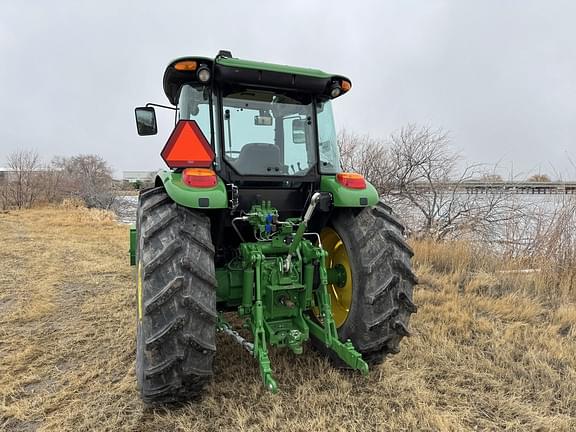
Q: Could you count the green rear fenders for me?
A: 2